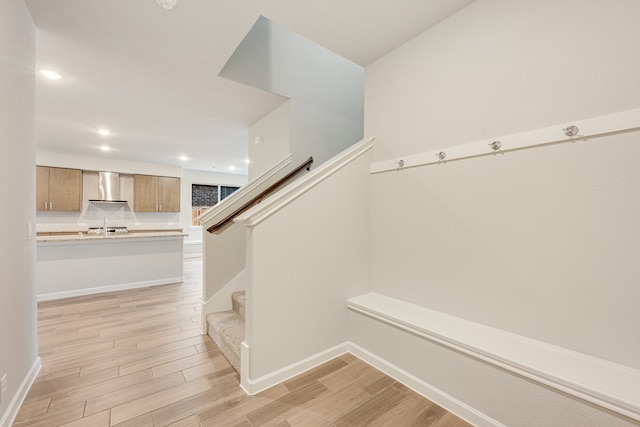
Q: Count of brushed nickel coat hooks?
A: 4